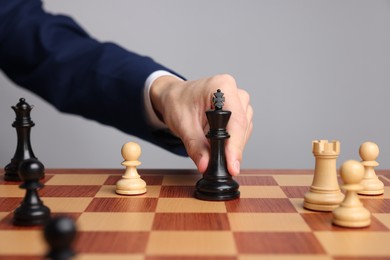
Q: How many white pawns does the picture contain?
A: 3